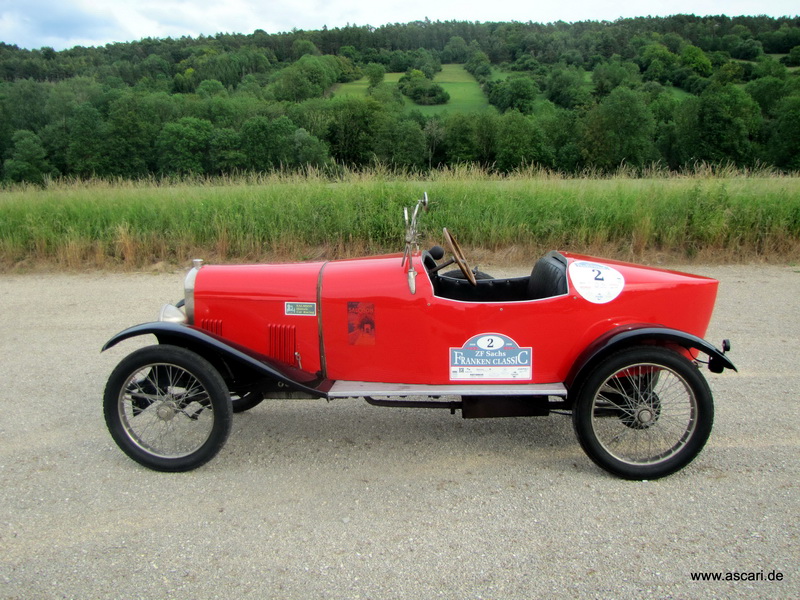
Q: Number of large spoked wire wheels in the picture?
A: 2